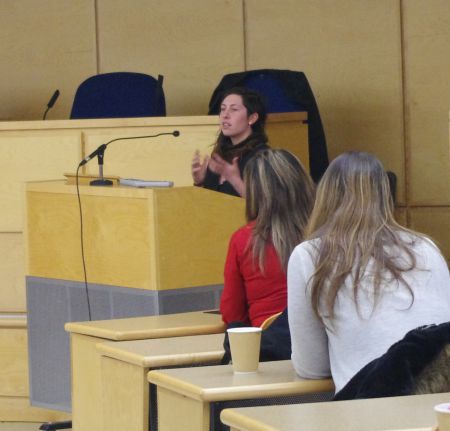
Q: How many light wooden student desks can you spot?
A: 4